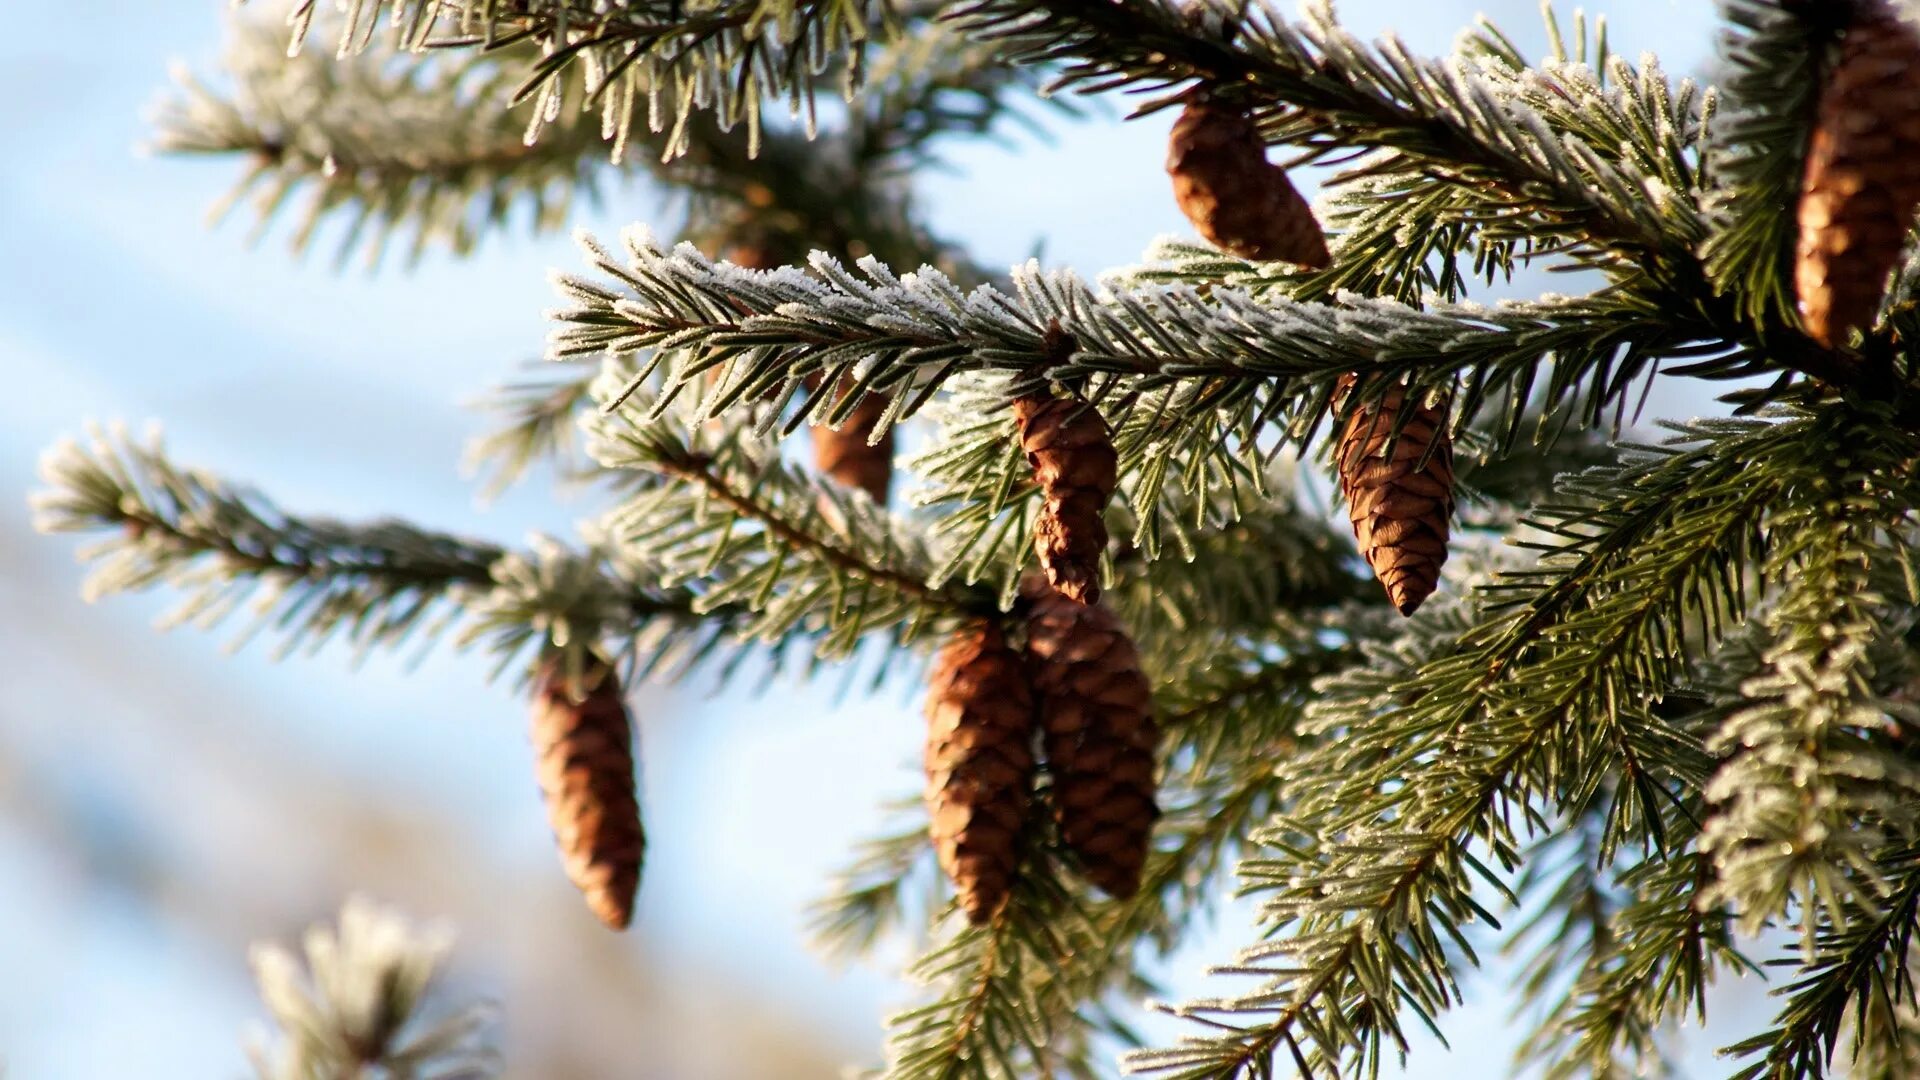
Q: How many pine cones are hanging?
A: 8